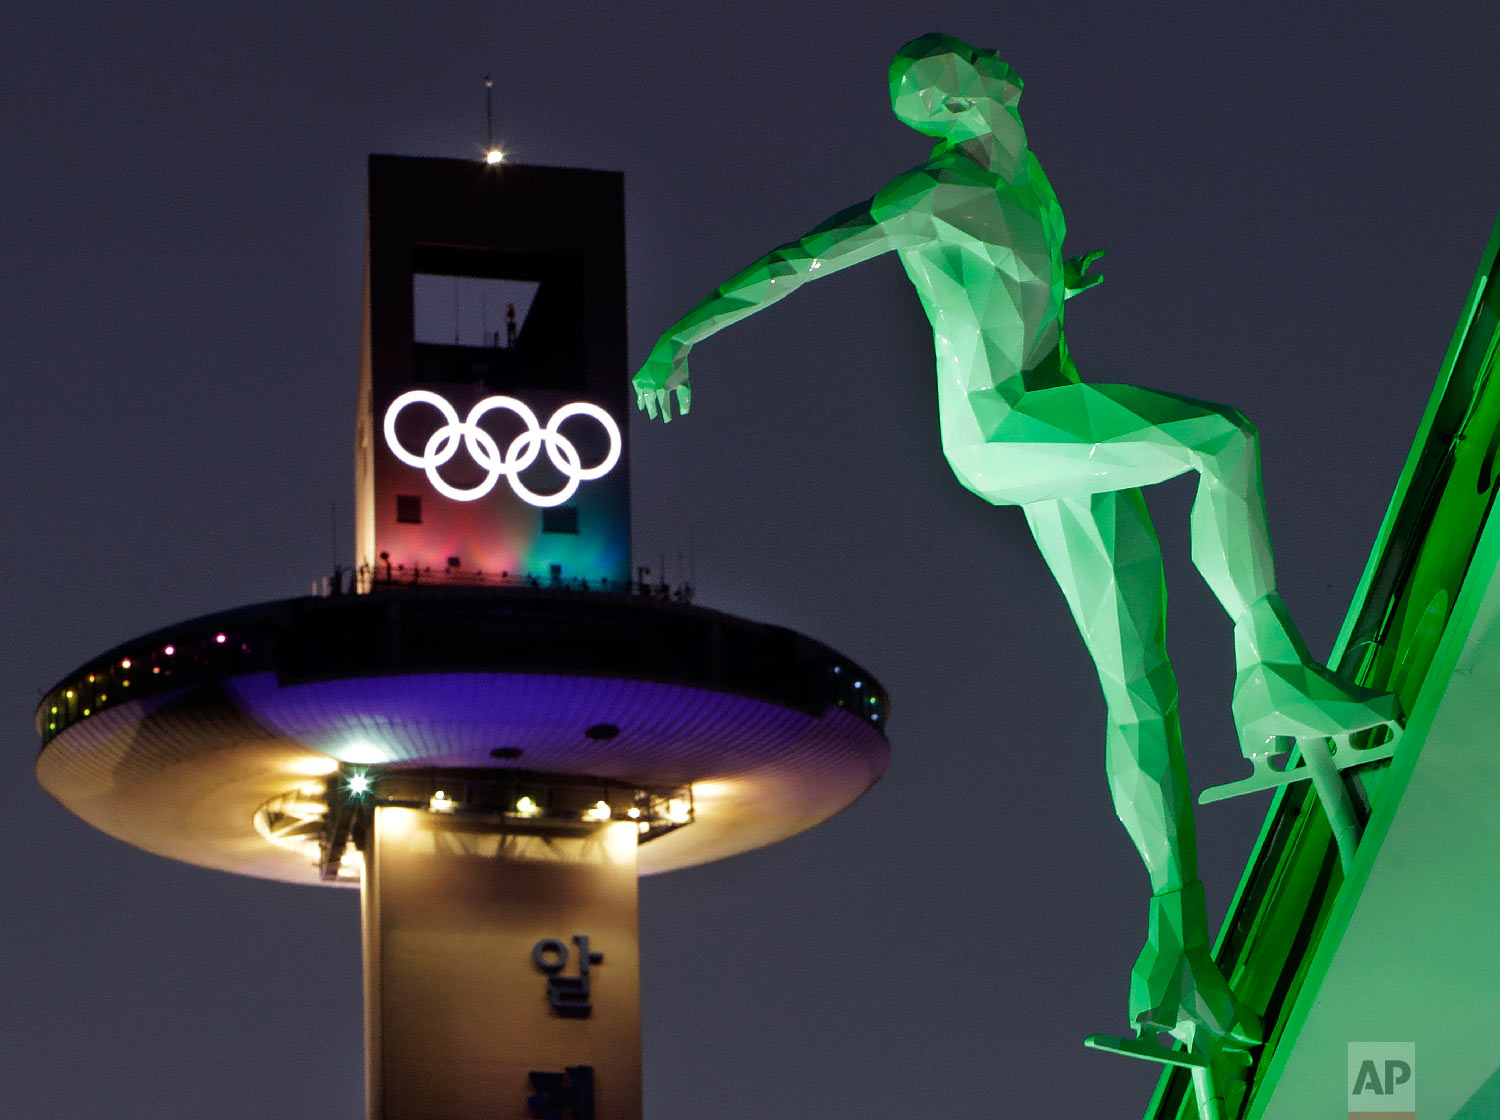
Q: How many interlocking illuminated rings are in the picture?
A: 5